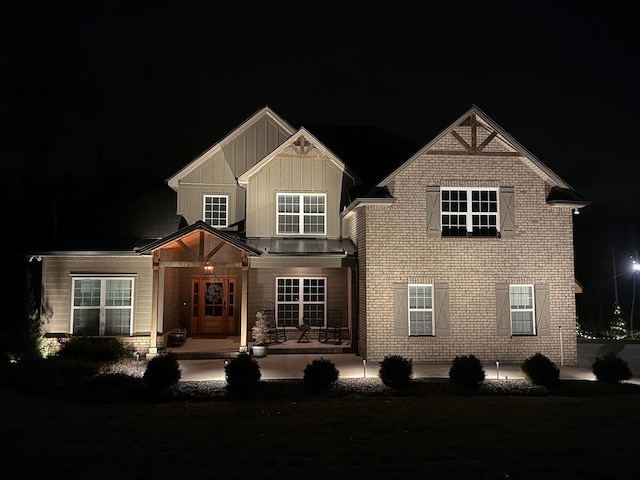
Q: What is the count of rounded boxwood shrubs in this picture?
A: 7